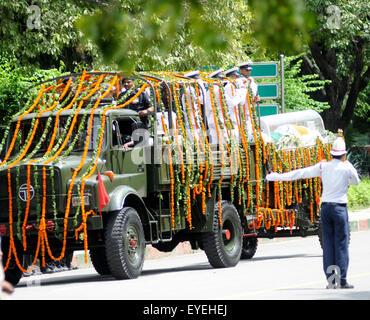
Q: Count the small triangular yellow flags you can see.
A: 0